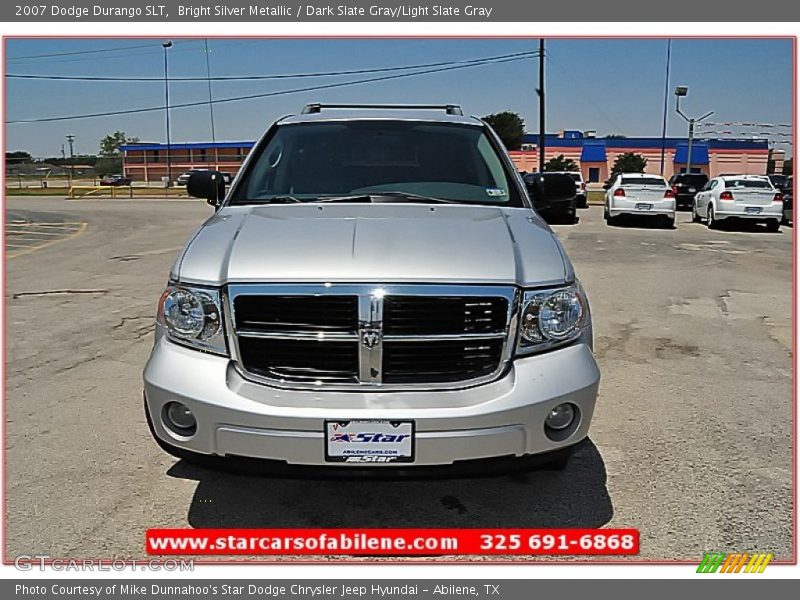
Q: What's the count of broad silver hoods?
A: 1